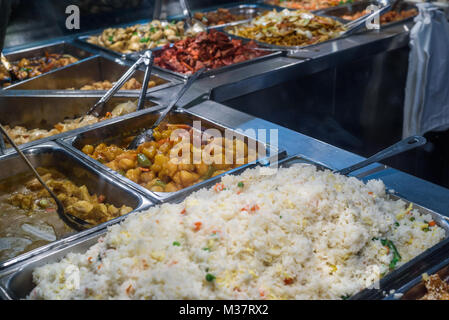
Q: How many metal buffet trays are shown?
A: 13